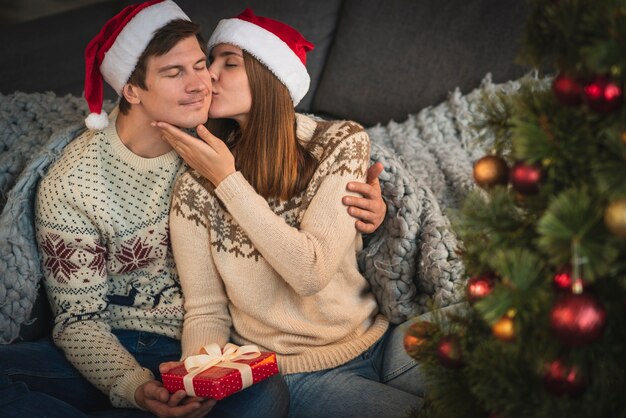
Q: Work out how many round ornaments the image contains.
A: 12